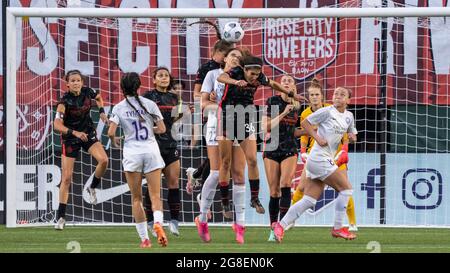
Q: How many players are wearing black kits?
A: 5